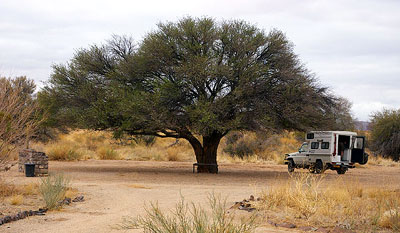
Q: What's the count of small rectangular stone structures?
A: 1